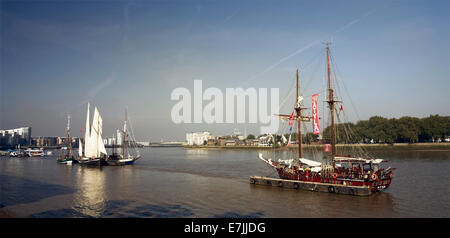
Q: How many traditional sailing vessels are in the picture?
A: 4